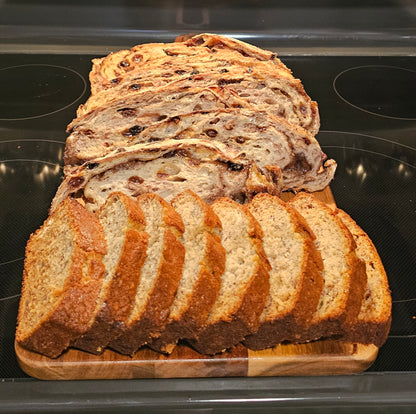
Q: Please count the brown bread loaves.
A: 8